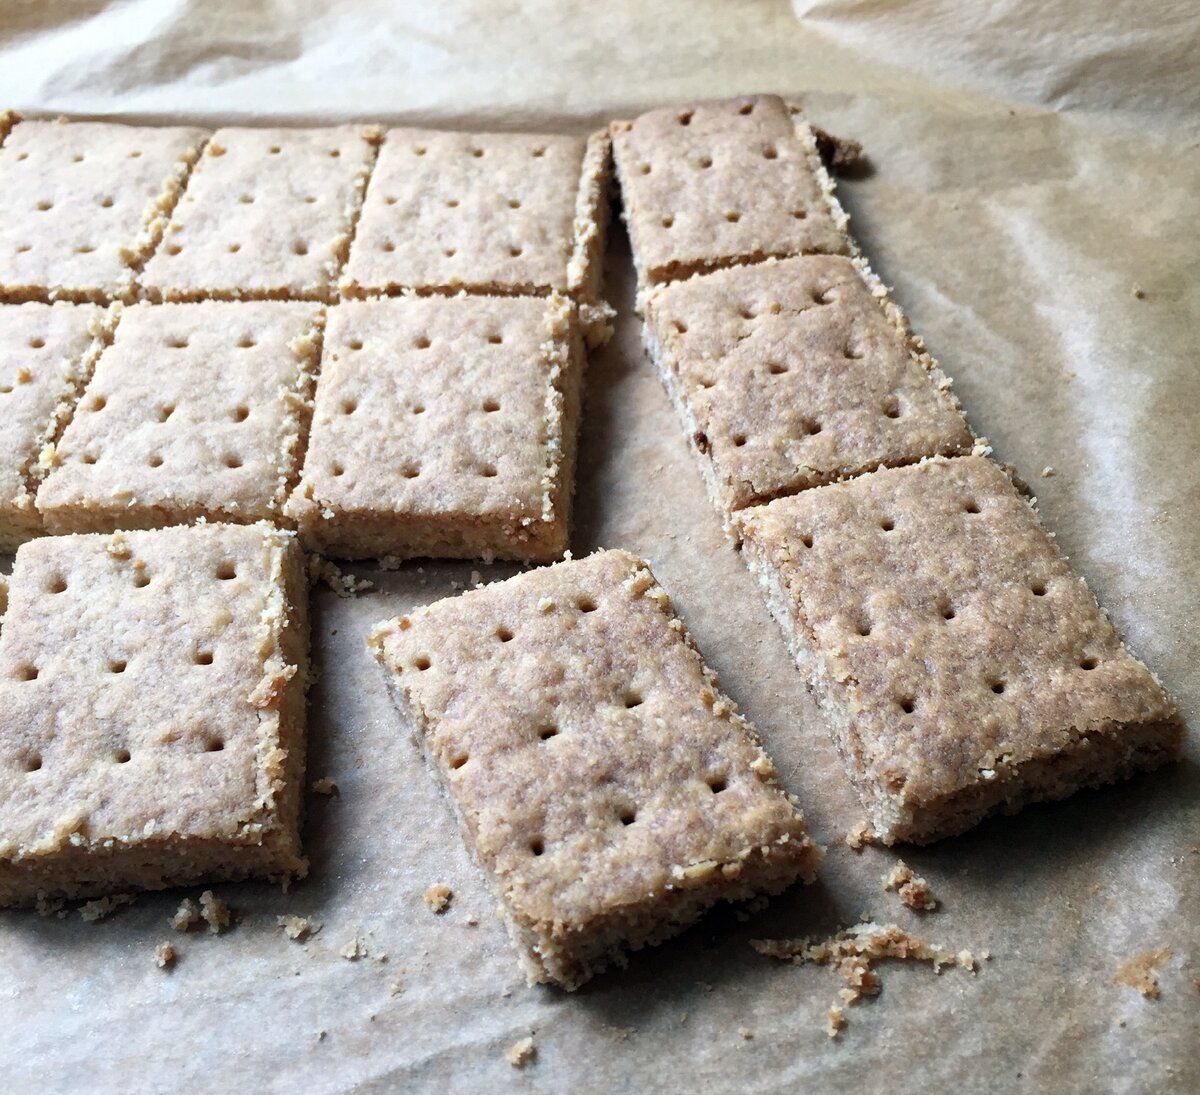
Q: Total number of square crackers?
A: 11